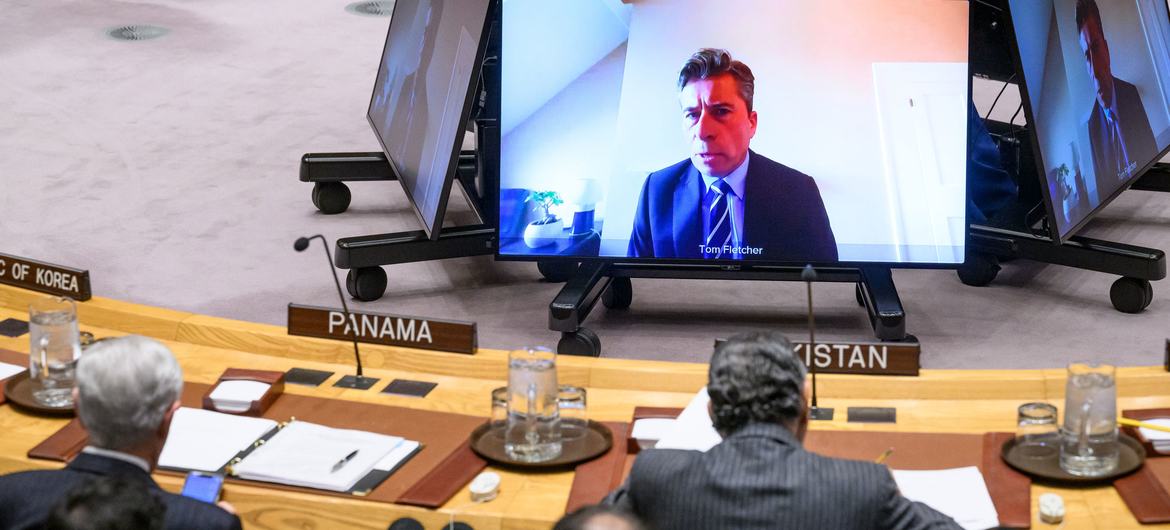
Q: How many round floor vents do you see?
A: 2